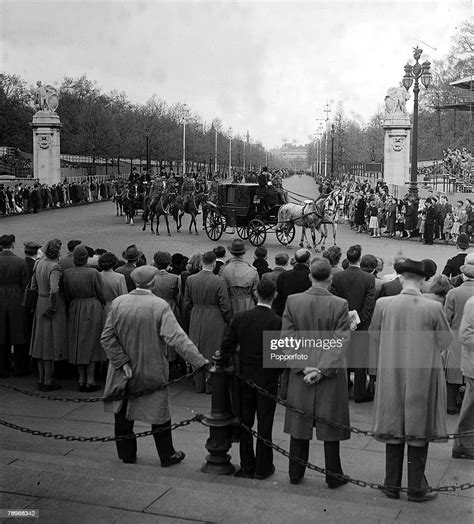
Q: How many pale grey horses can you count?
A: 2